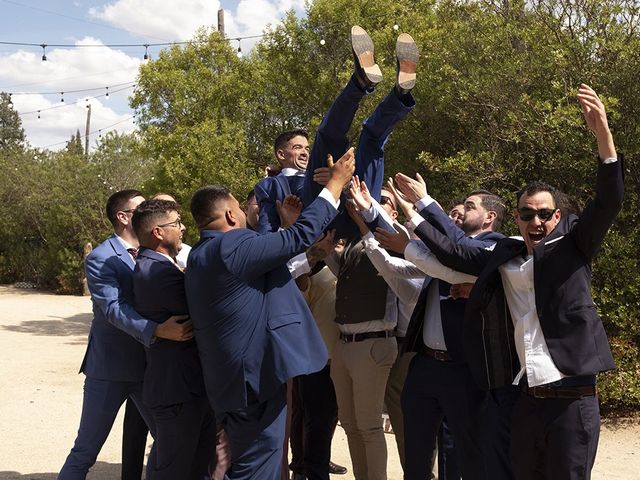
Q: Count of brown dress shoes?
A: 2